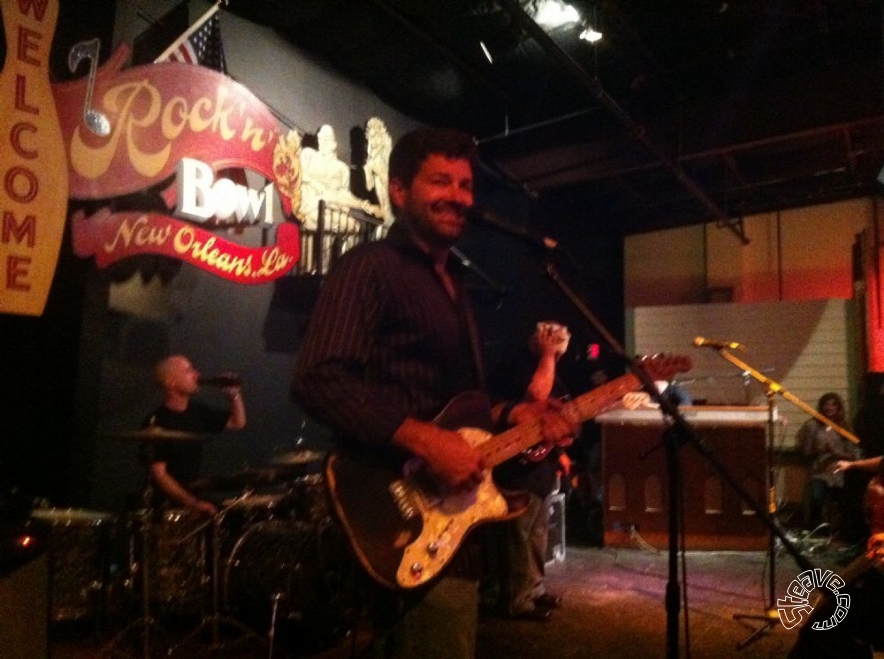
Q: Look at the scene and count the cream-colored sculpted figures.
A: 2